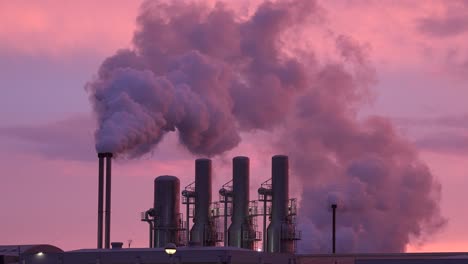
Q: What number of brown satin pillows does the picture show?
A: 0